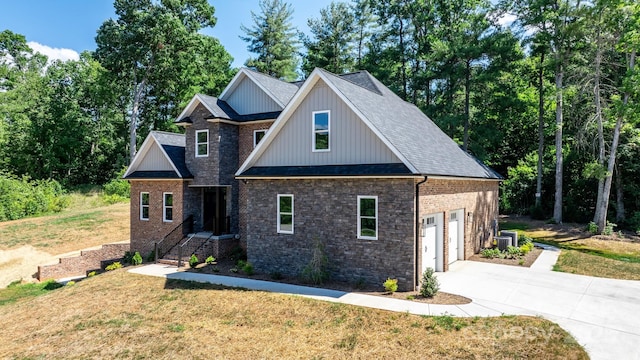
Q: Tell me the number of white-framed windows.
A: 7